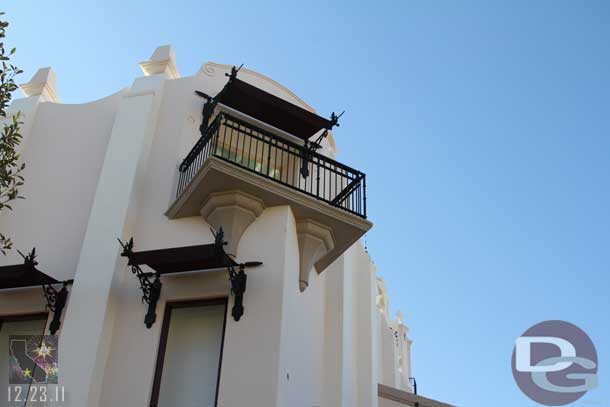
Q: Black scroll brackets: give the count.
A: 5